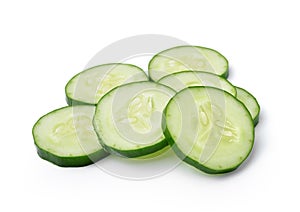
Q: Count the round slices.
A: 7